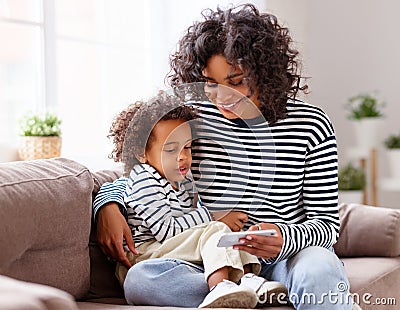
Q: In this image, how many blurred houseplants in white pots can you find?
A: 3